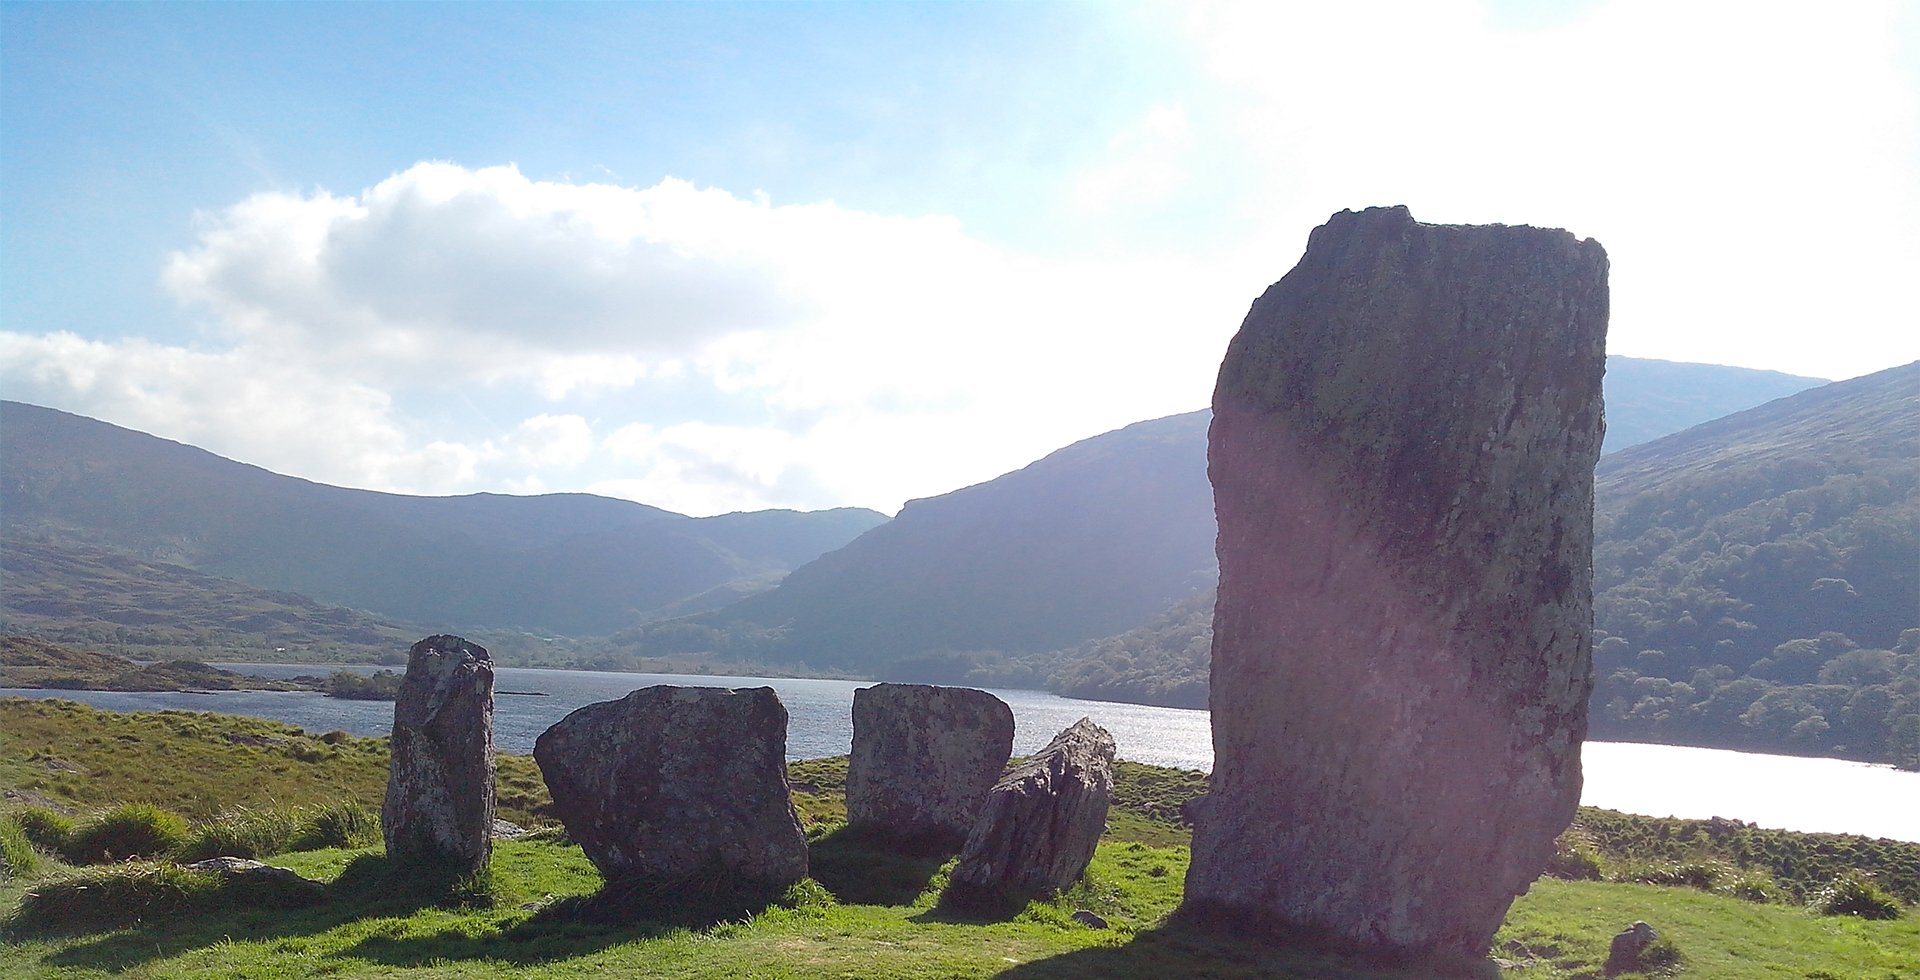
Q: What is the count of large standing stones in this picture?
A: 5